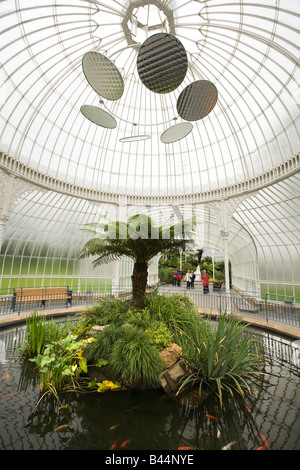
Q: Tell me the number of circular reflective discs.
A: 6